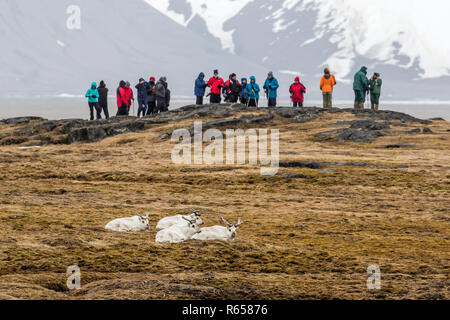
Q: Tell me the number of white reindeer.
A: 4